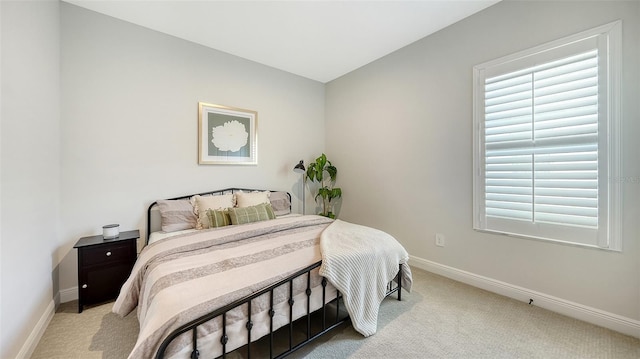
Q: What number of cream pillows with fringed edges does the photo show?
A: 2